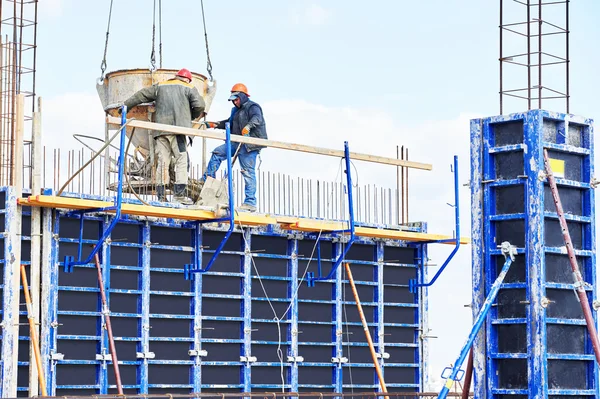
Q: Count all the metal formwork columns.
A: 1